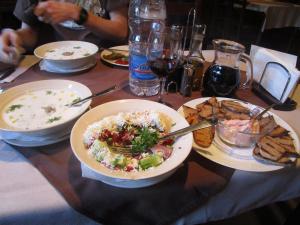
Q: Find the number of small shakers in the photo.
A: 1